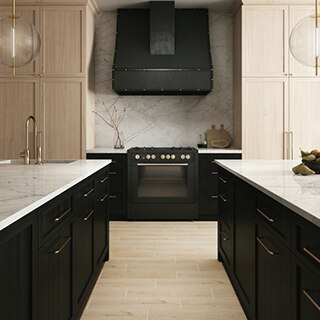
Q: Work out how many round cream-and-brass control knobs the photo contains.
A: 8